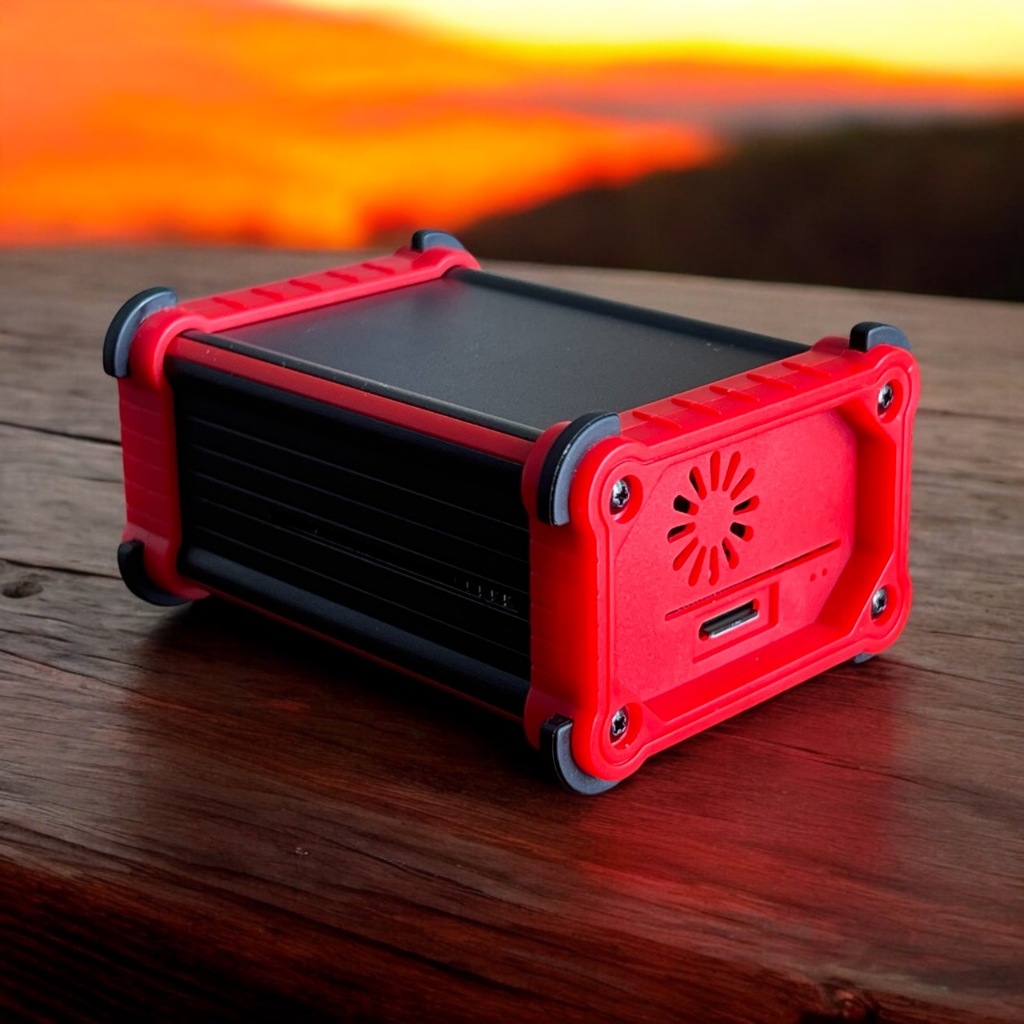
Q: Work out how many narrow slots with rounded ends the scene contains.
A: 12